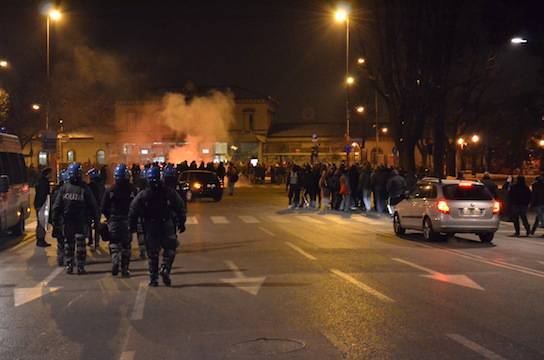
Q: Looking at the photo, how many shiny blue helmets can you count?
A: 7